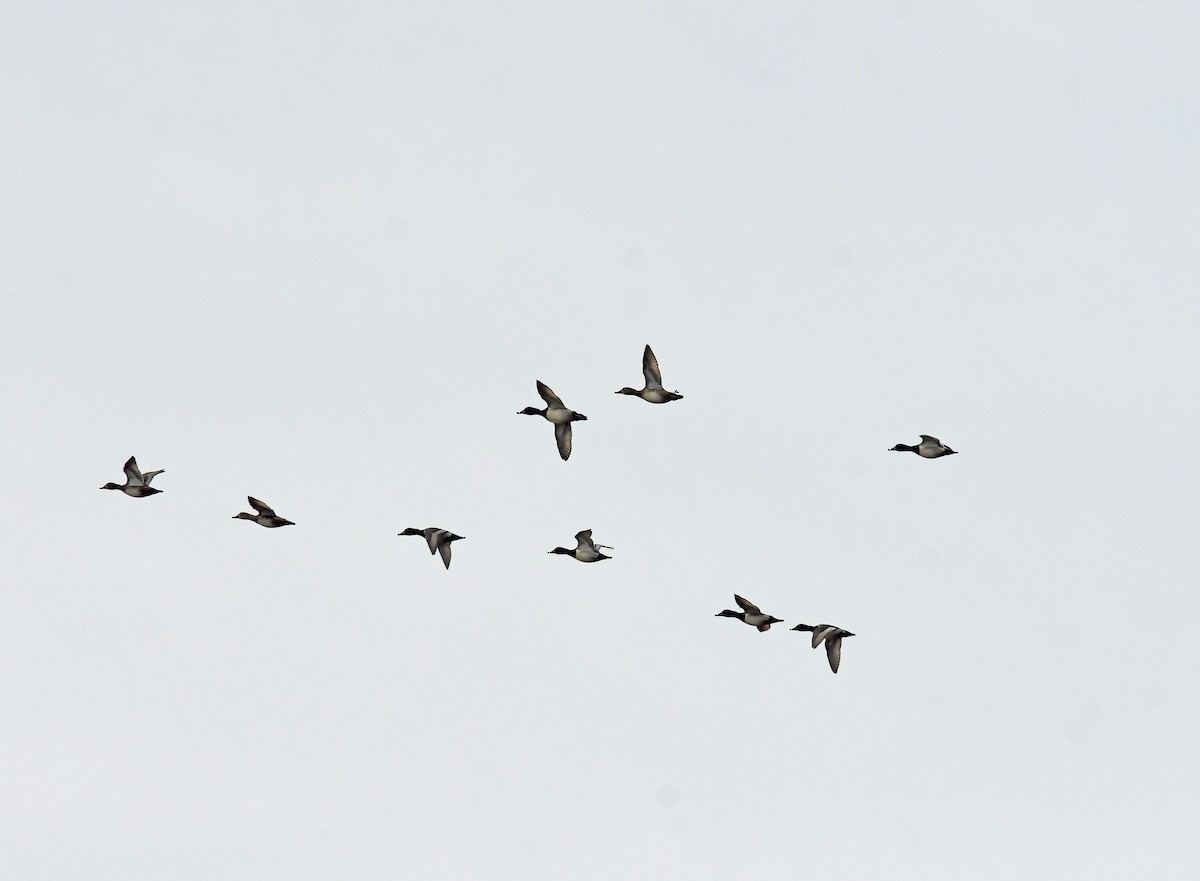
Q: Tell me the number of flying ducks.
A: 9